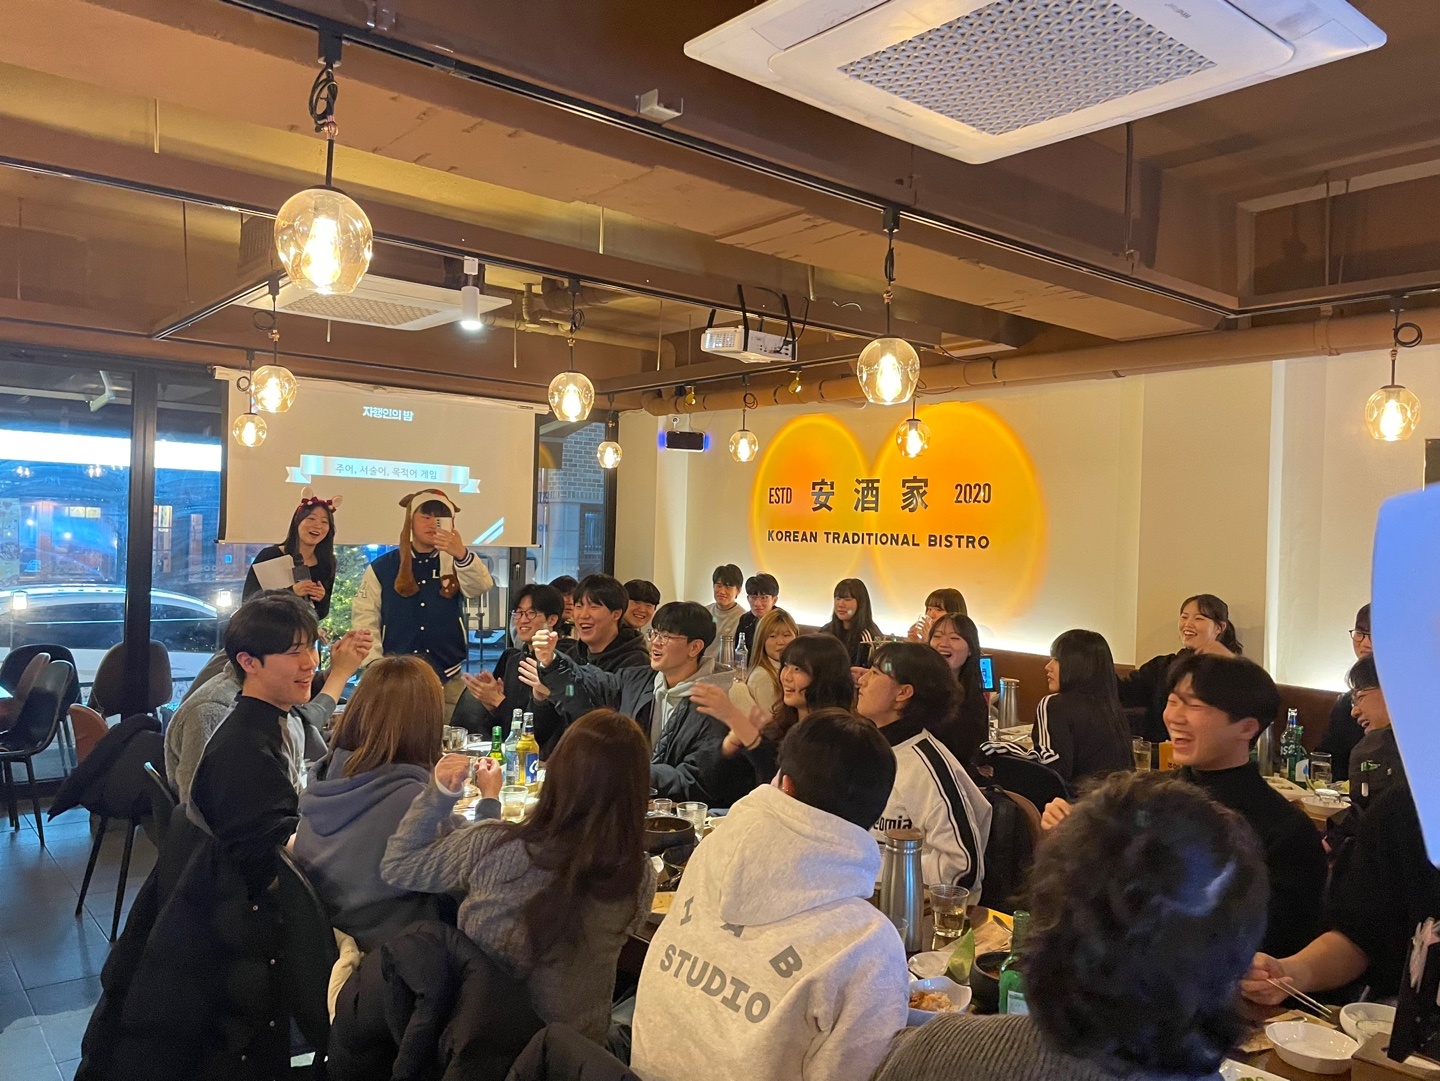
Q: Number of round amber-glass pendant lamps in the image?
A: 9